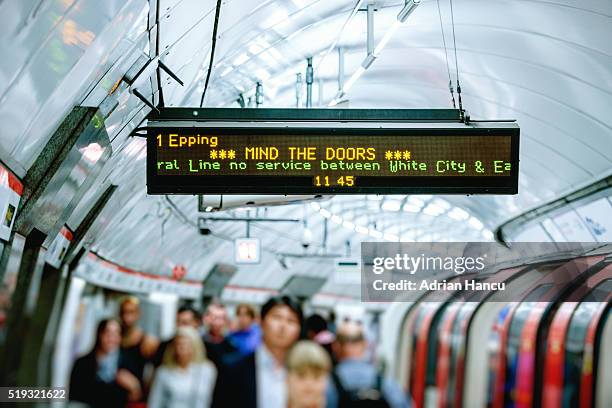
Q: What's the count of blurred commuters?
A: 10